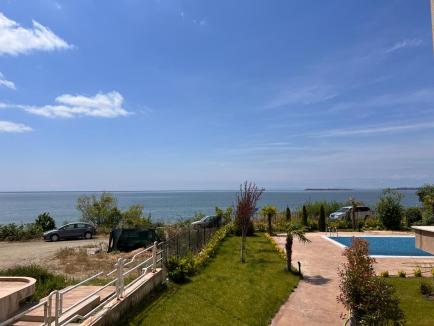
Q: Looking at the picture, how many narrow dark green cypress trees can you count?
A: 3